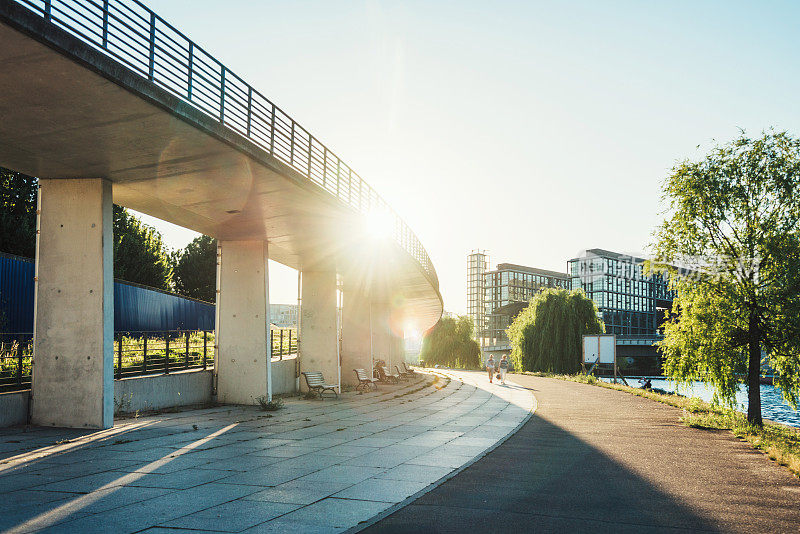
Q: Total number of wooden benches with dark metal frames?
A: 5